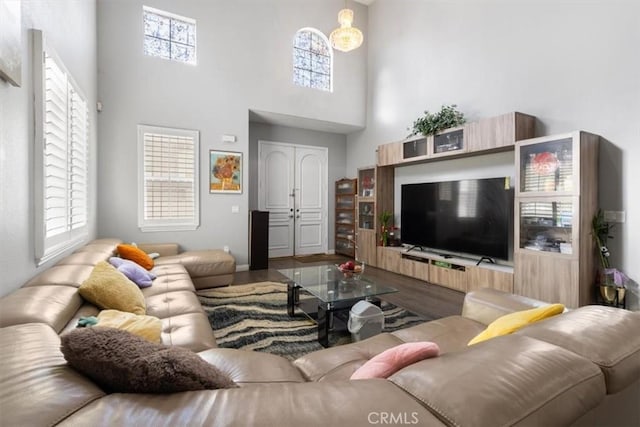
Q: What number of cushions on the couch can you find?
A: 7